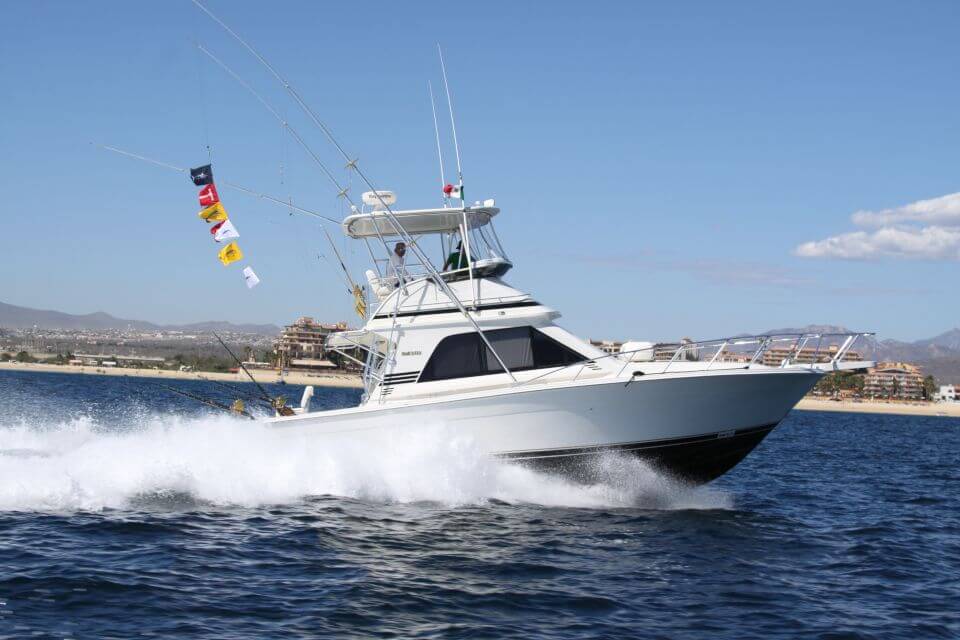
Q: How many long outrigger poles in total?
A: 3